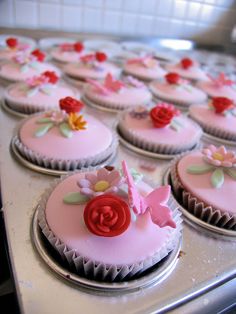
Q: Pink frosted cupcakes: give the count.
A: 15